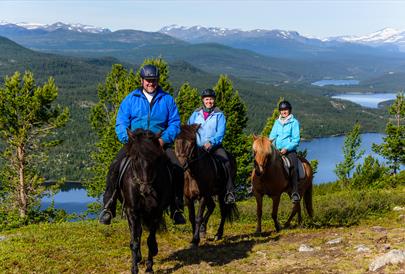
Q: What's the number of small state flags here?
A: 0